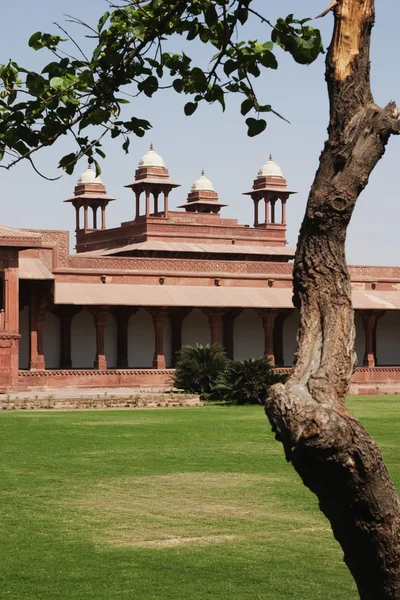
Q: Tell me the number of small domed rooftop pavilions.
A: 4